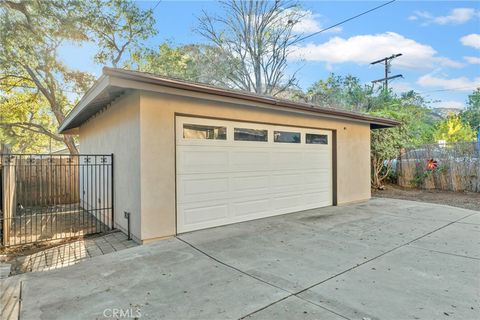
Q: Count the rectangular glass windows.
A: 4